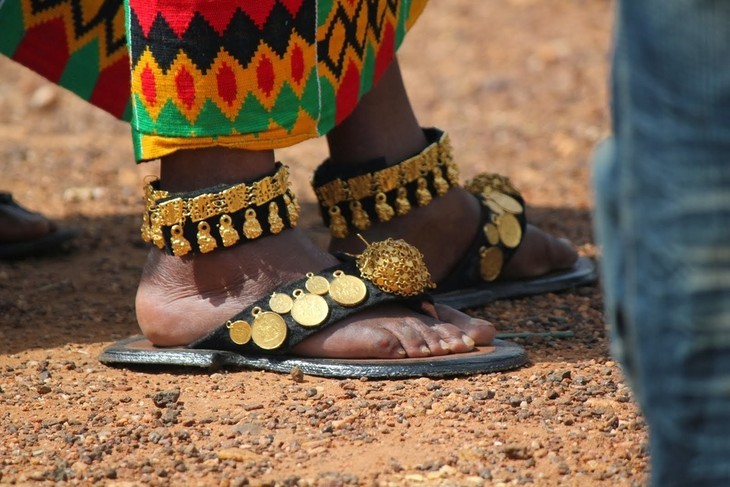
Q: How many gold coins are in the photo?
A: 11